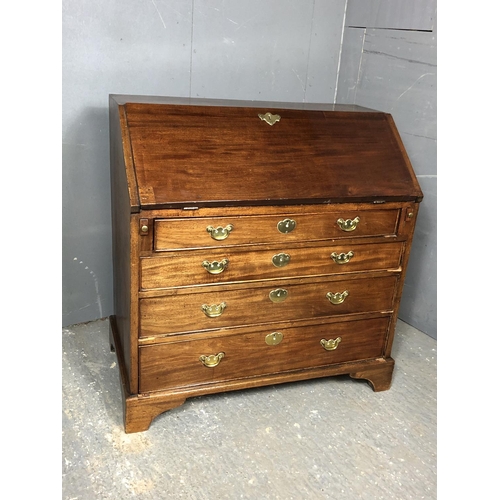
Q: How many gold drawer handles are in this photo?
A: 8